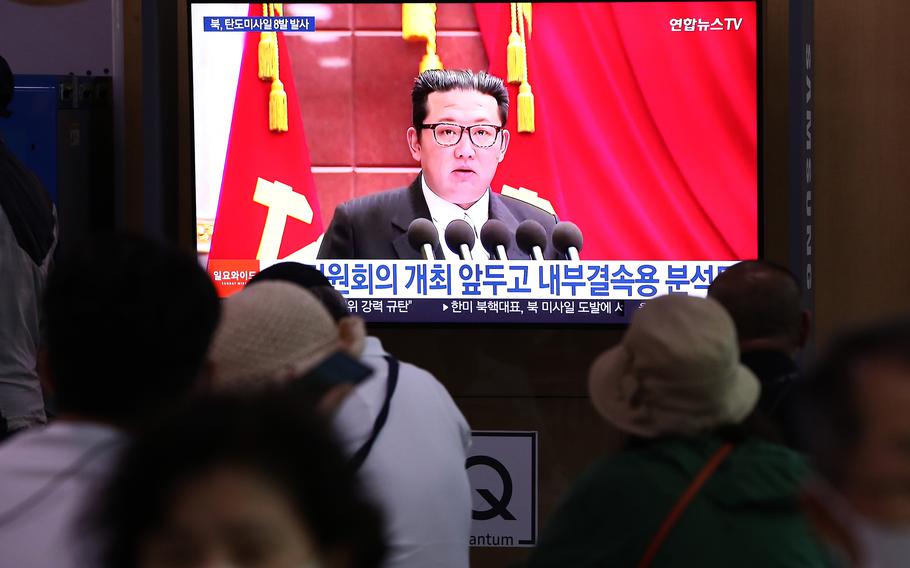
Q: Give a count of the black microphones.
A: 5